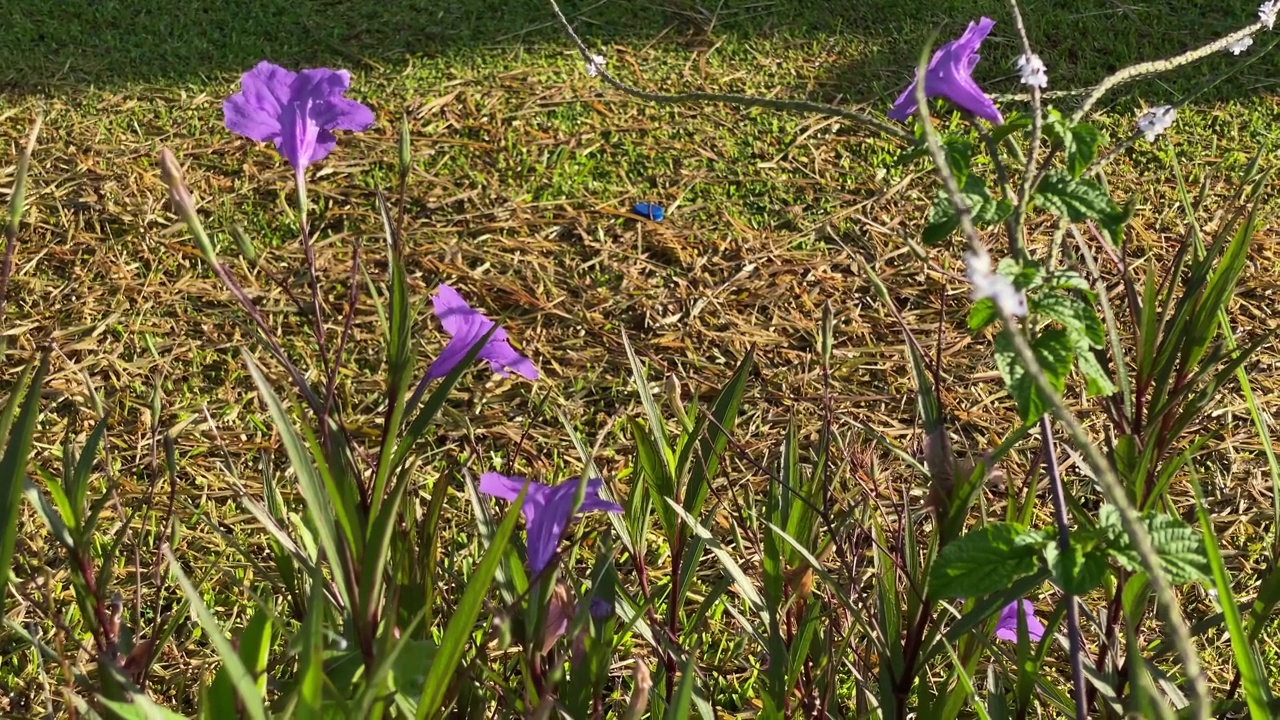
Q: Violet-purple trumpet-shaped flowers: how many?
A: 5